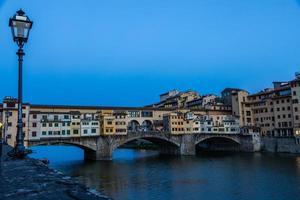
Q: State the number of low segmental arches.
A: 3